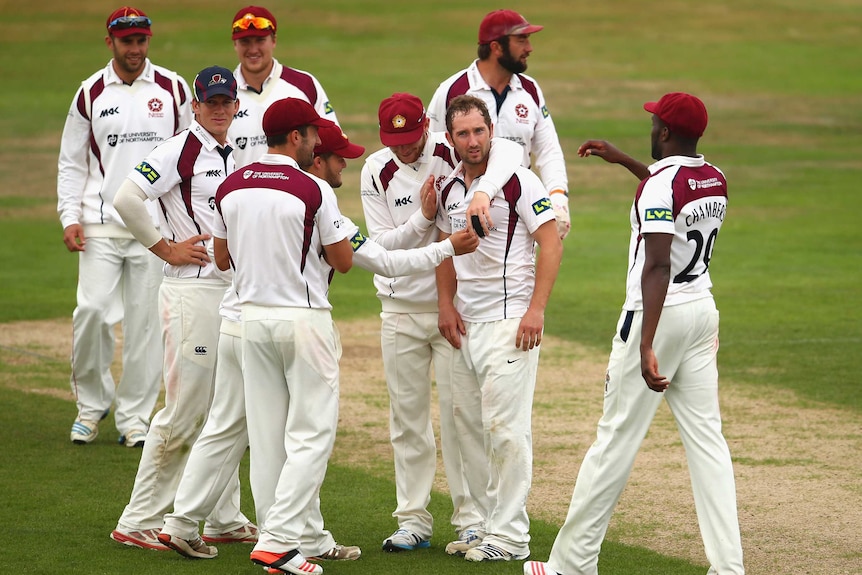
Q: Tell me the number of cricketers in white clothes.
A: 9